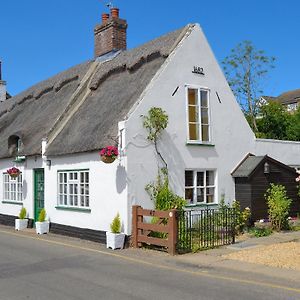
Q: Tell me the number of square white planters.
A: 3